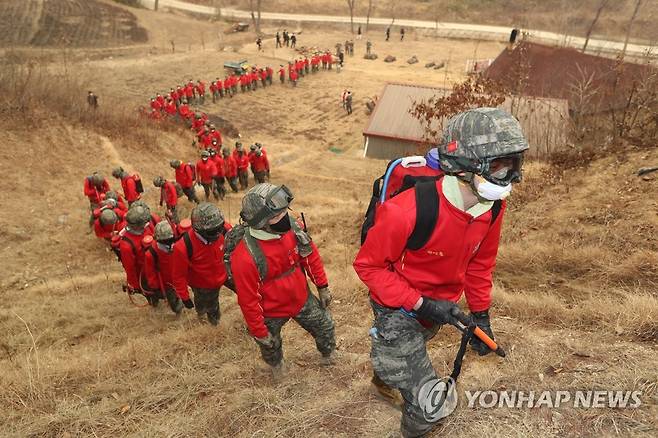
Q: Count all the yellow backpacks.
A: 0